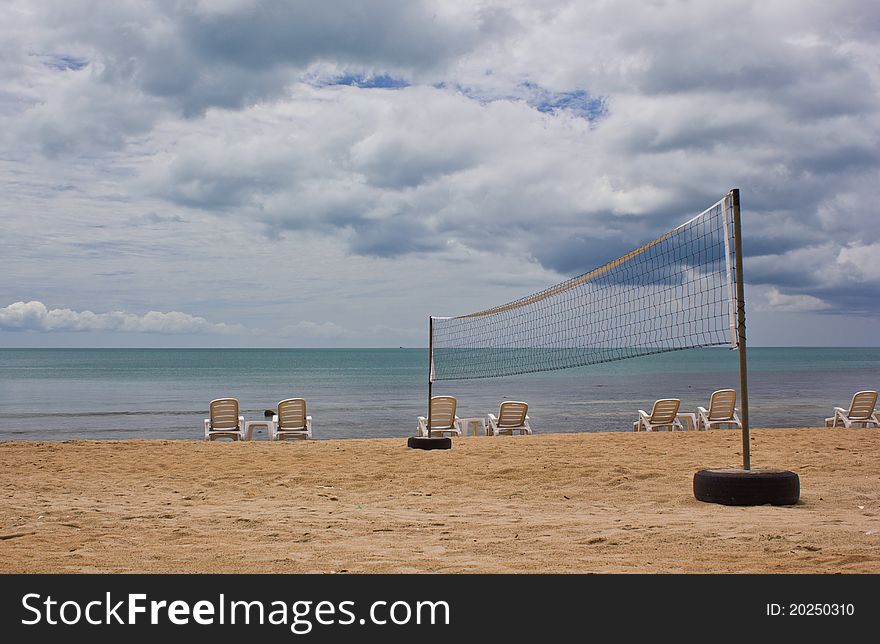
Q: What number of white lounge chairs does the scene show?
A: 7